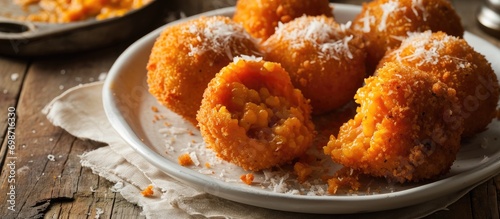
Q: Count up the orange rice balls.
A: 7